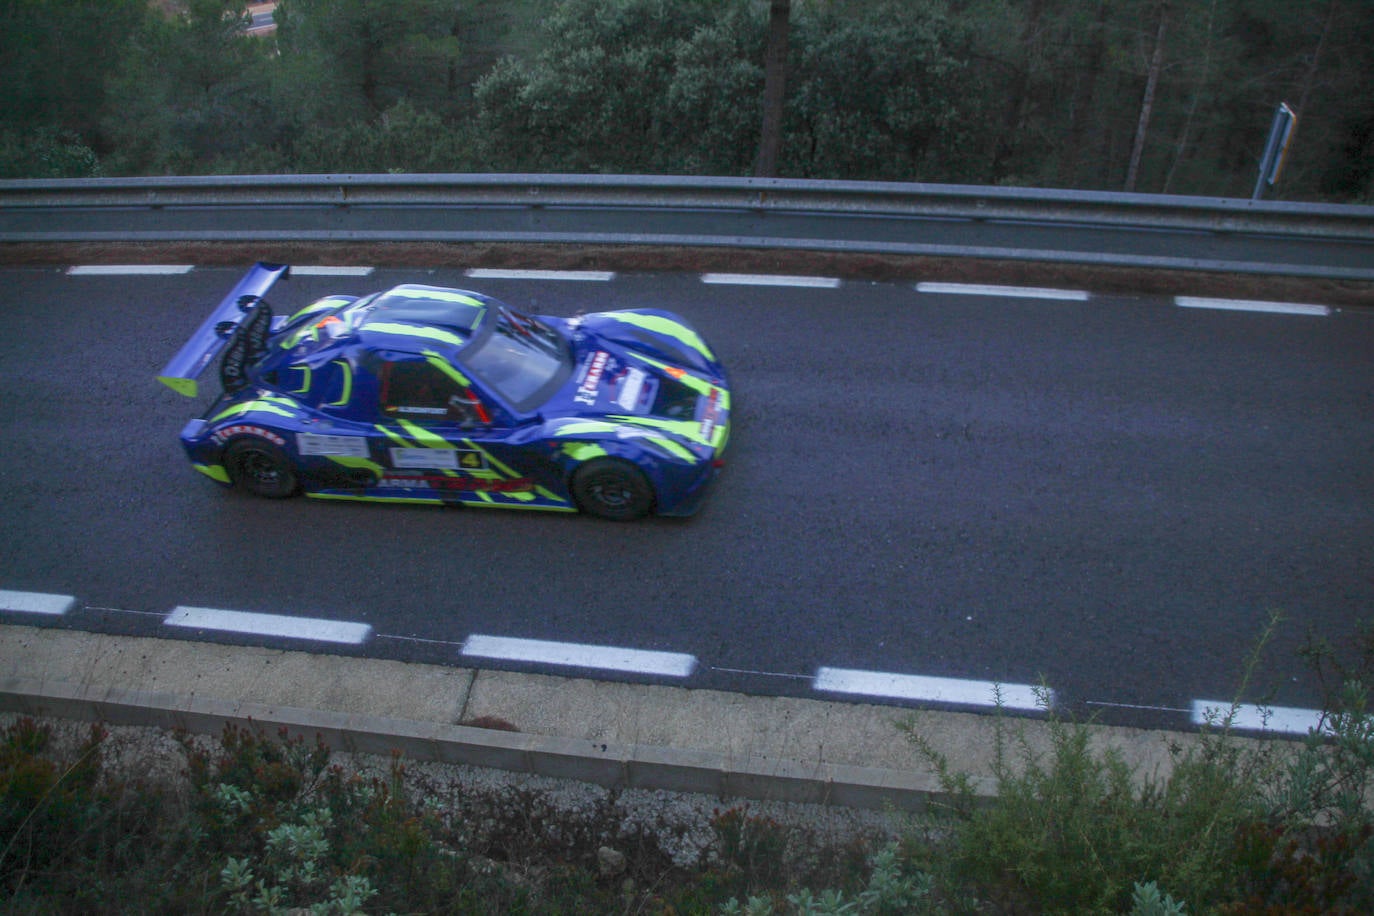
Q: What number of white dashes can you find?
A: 11